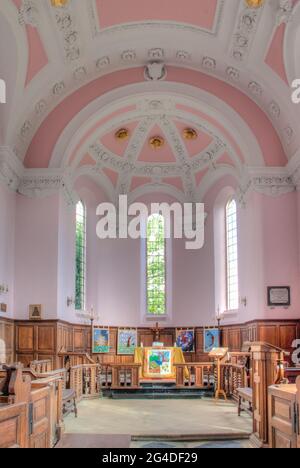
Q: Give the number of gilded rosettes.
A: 5